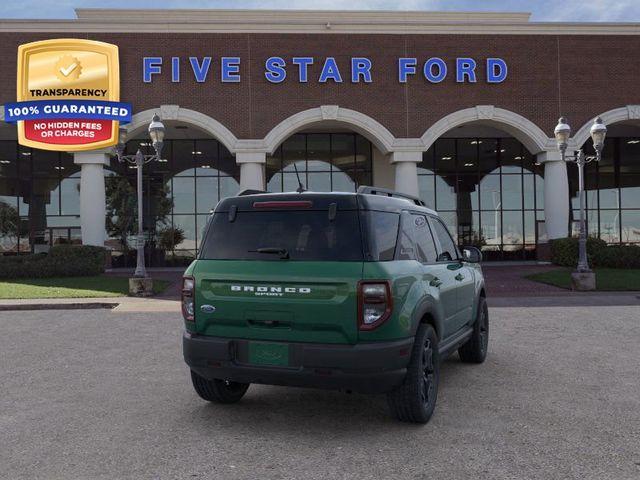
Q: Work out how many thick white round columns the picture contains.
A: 4